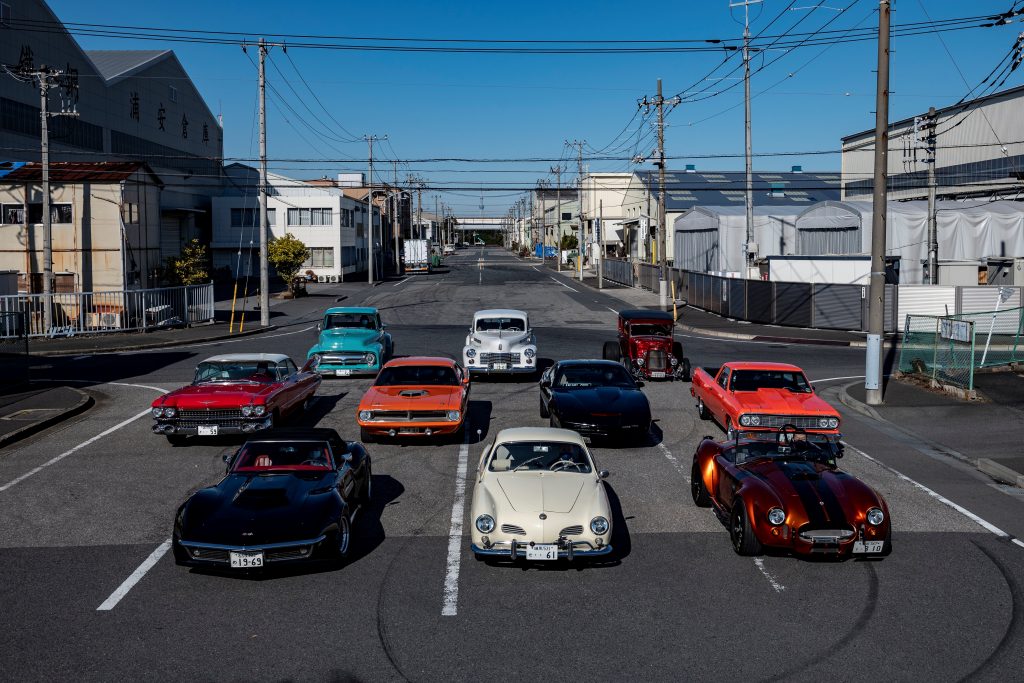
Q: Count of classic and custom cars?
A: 10